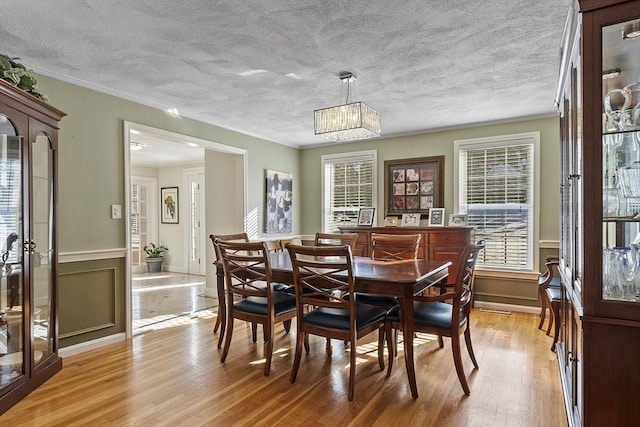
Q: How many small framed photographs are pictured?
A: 5